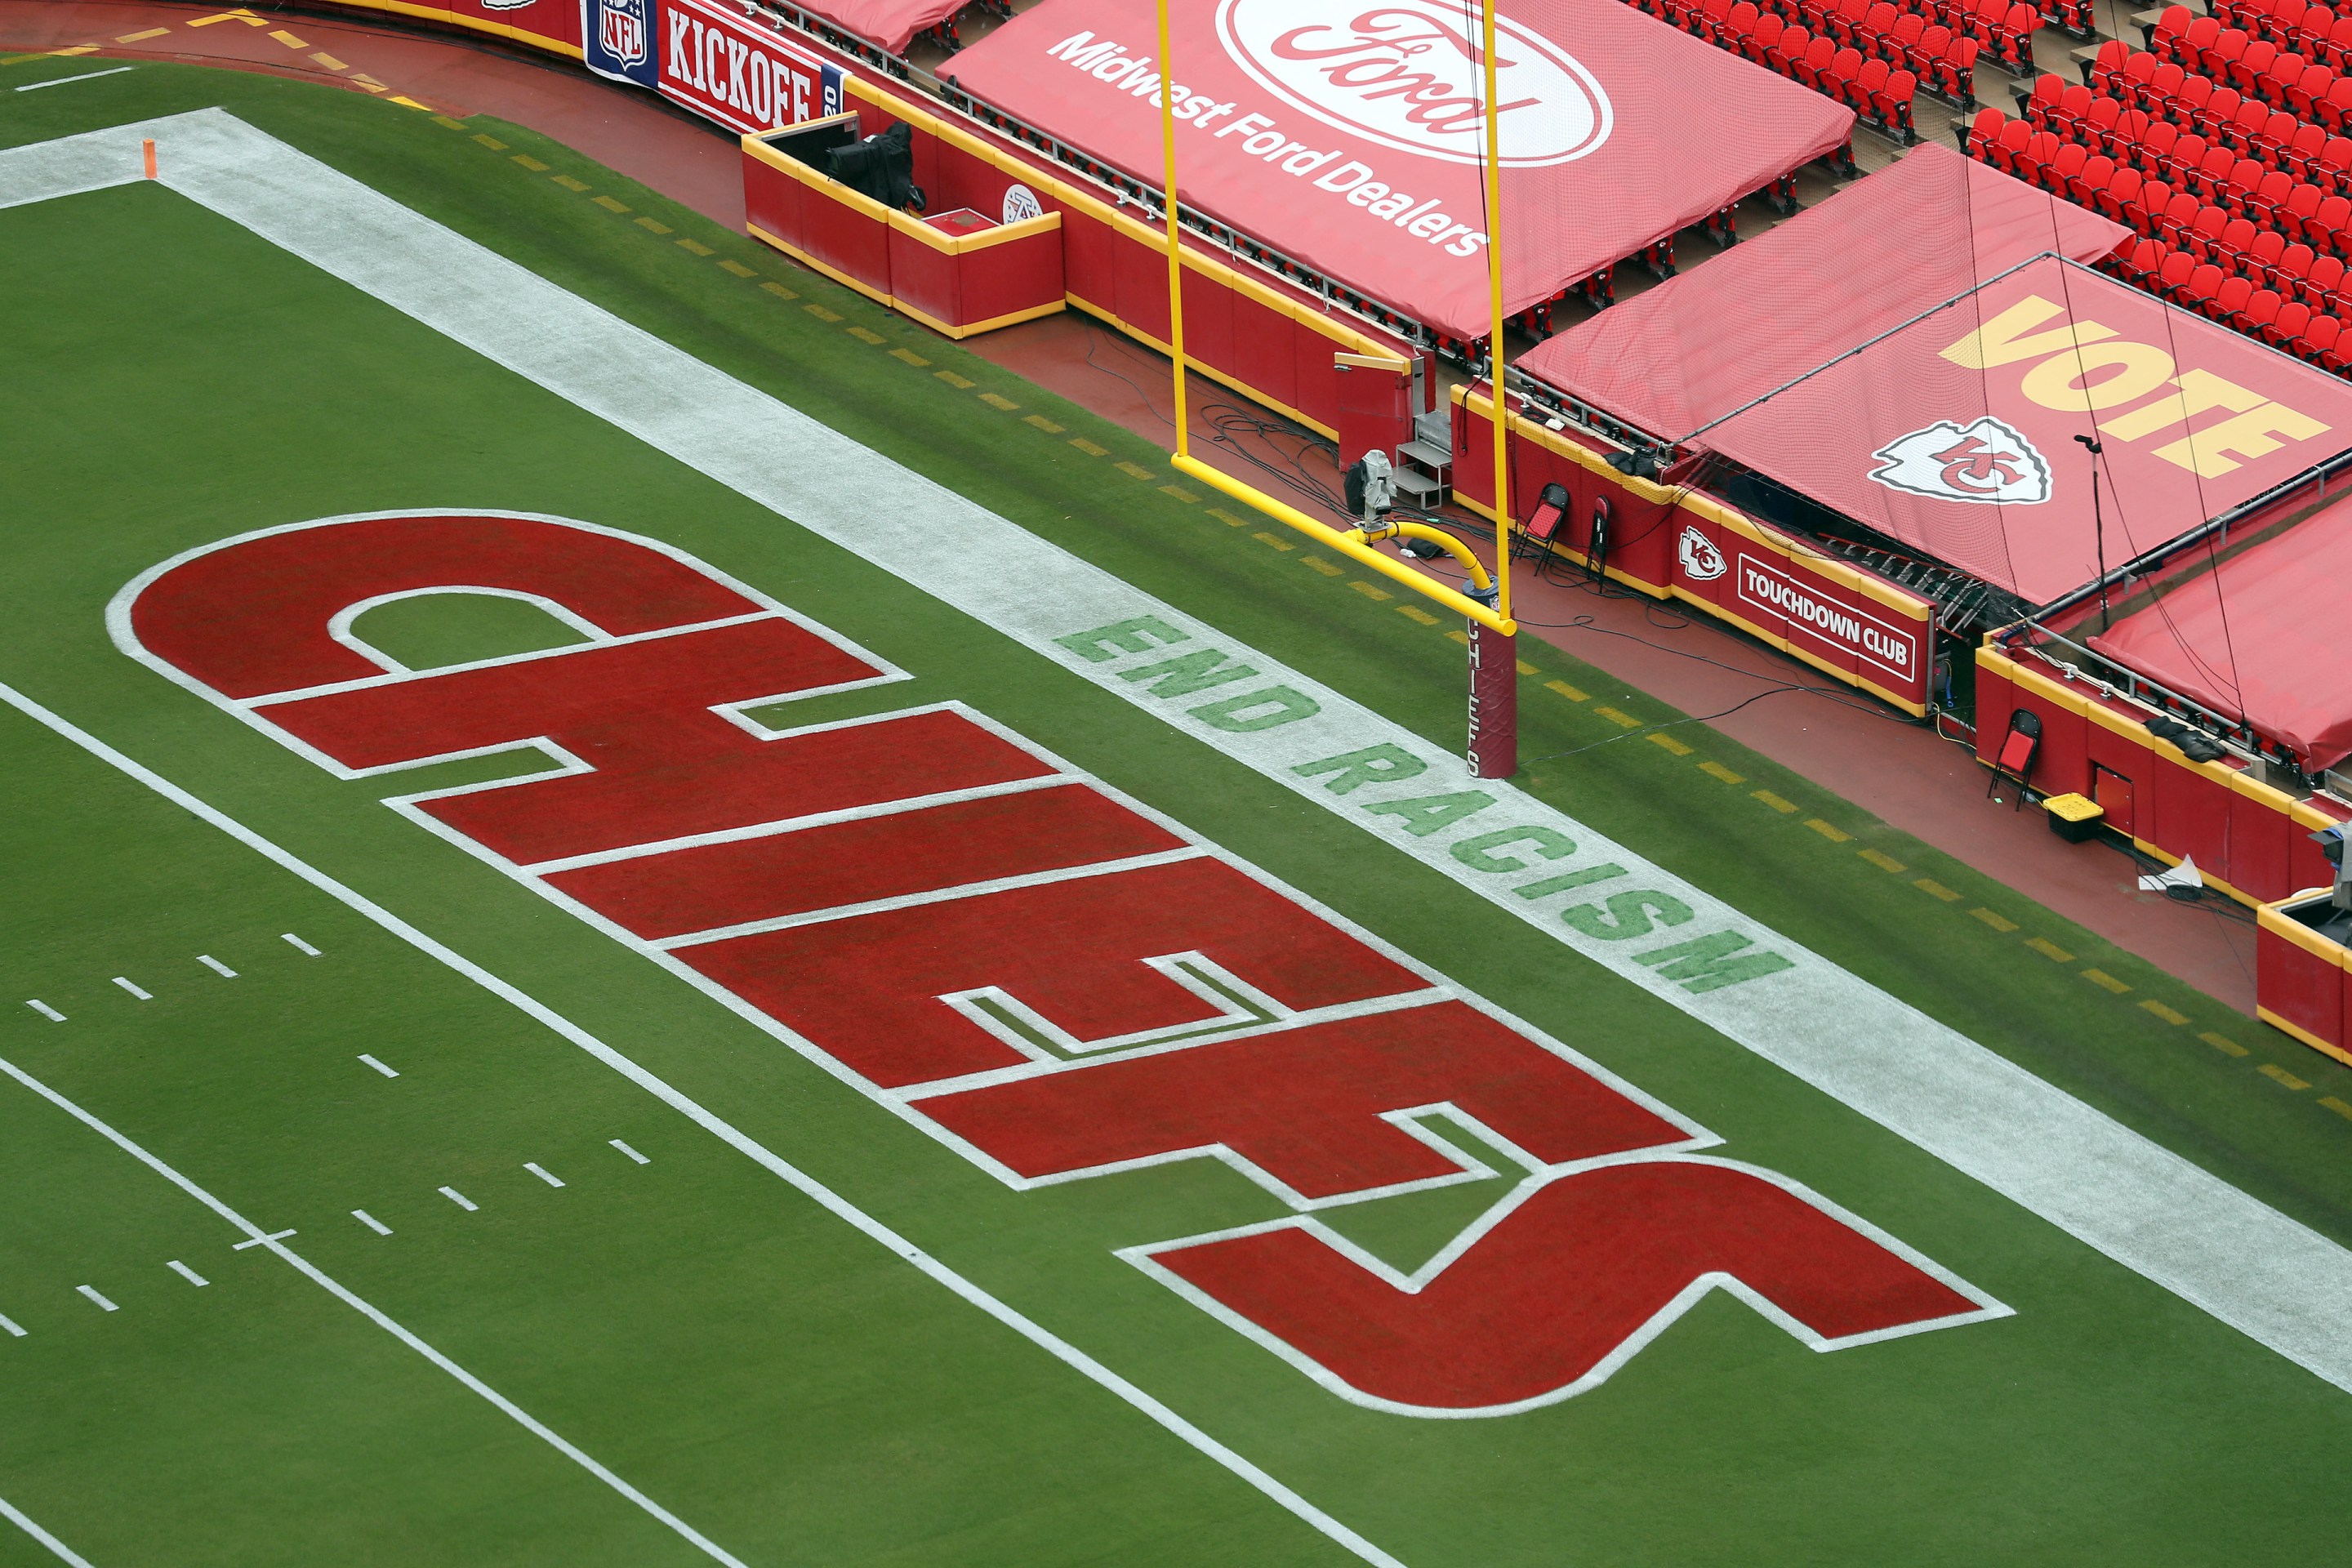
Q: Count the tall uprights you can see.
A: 2